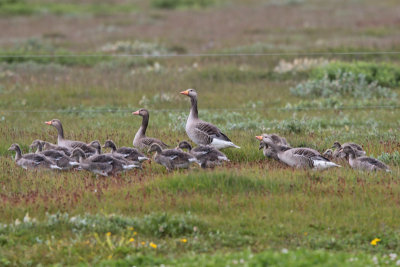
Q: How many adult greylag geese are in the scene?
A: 4